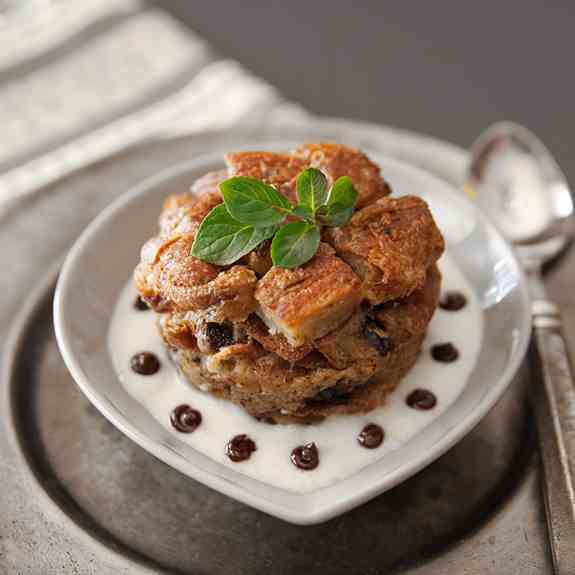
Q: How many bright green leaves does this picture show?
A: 5